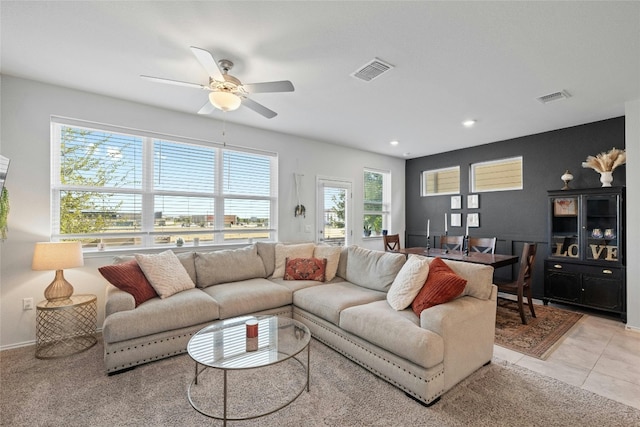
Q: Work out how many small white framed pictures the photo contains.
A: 4